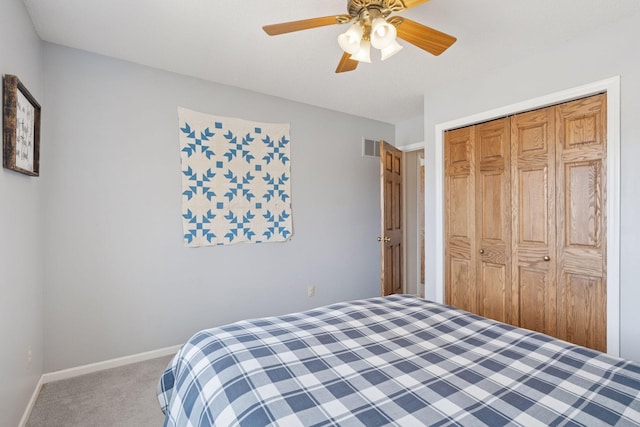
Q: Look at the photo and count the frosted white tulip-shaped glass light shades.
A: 4